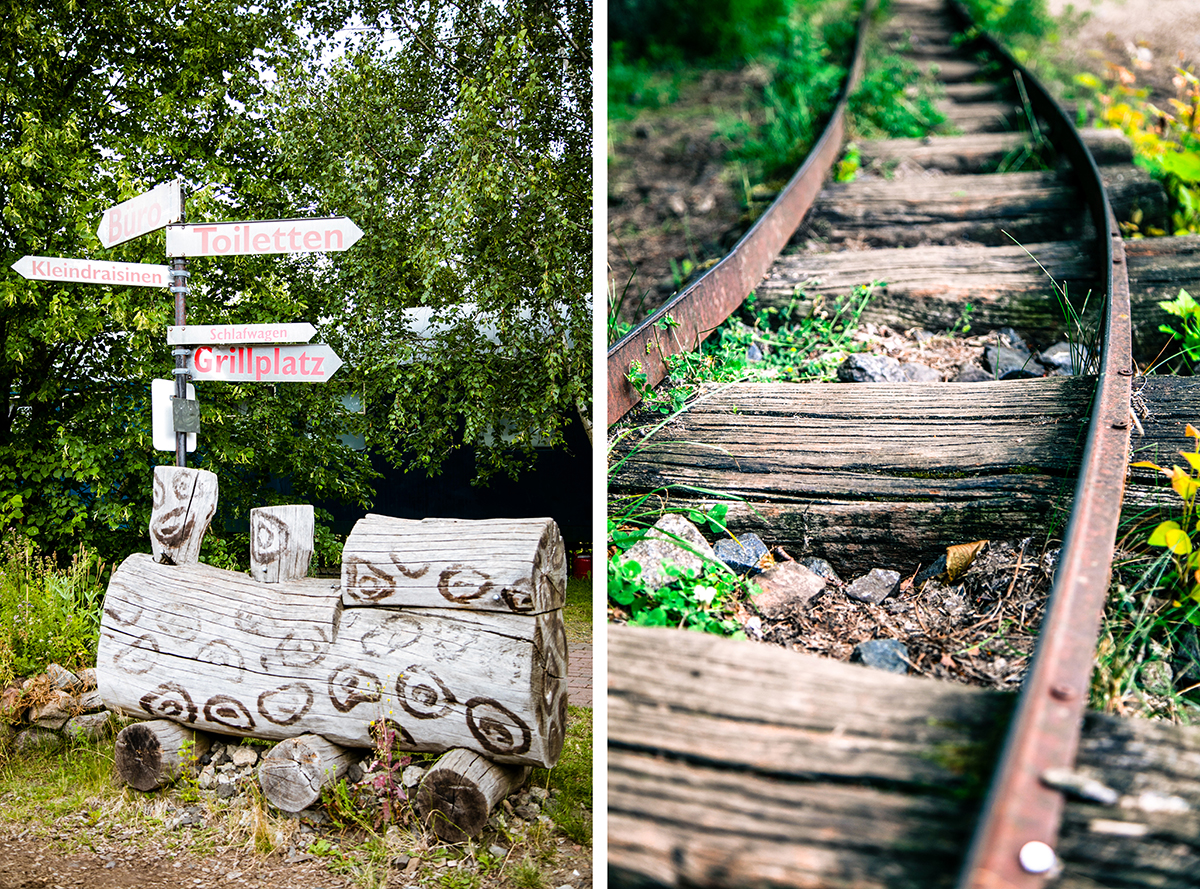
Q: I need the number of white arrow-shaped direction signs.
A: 5